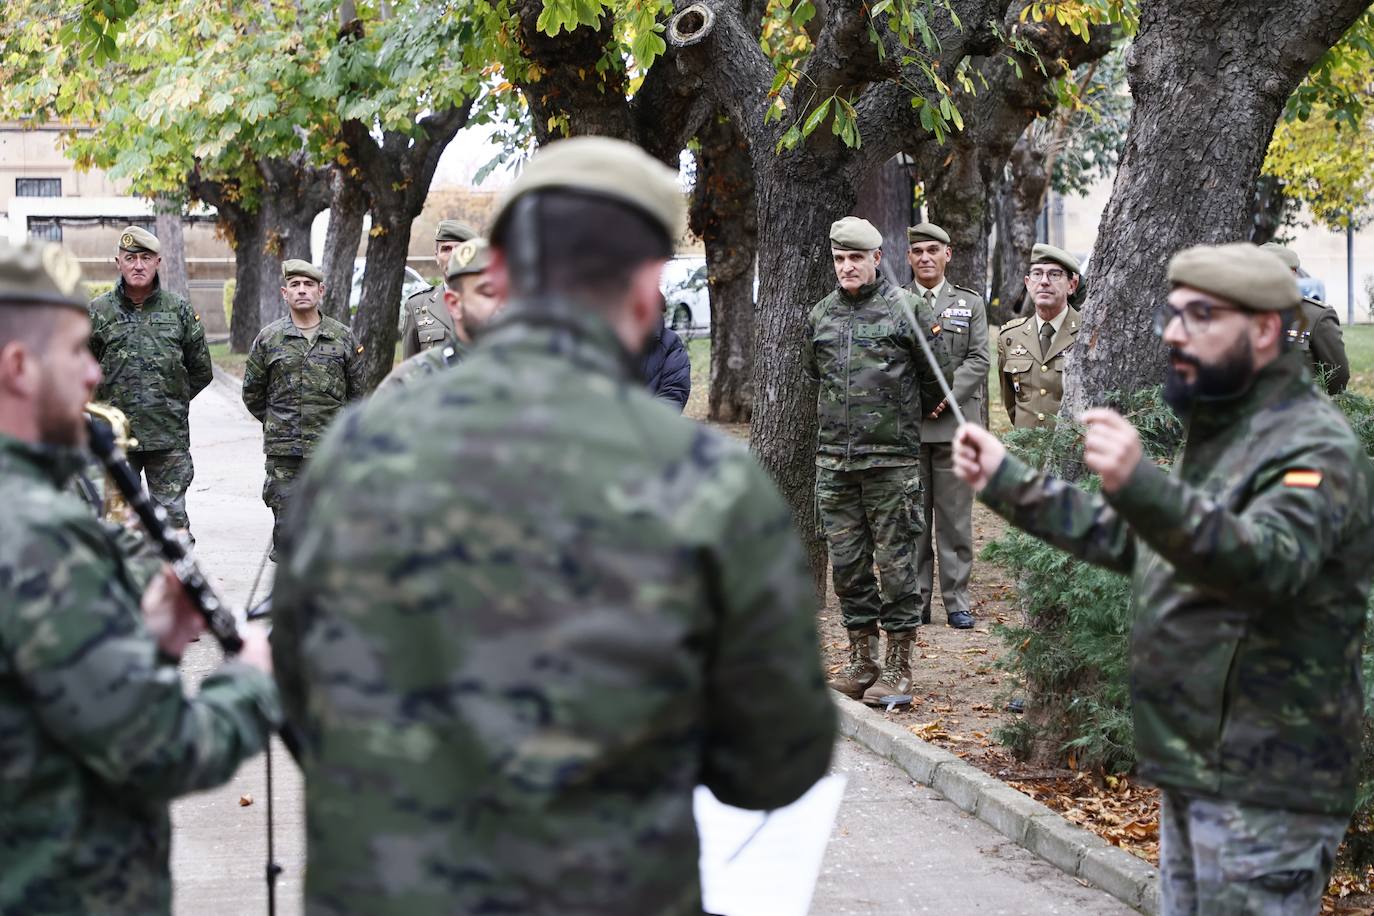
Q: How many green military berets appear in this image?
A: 11